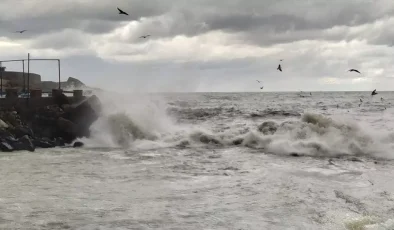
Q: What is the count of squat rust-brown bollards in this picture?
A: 4